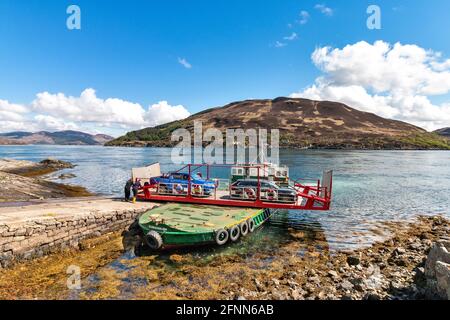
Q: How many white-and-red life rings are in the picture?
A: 4